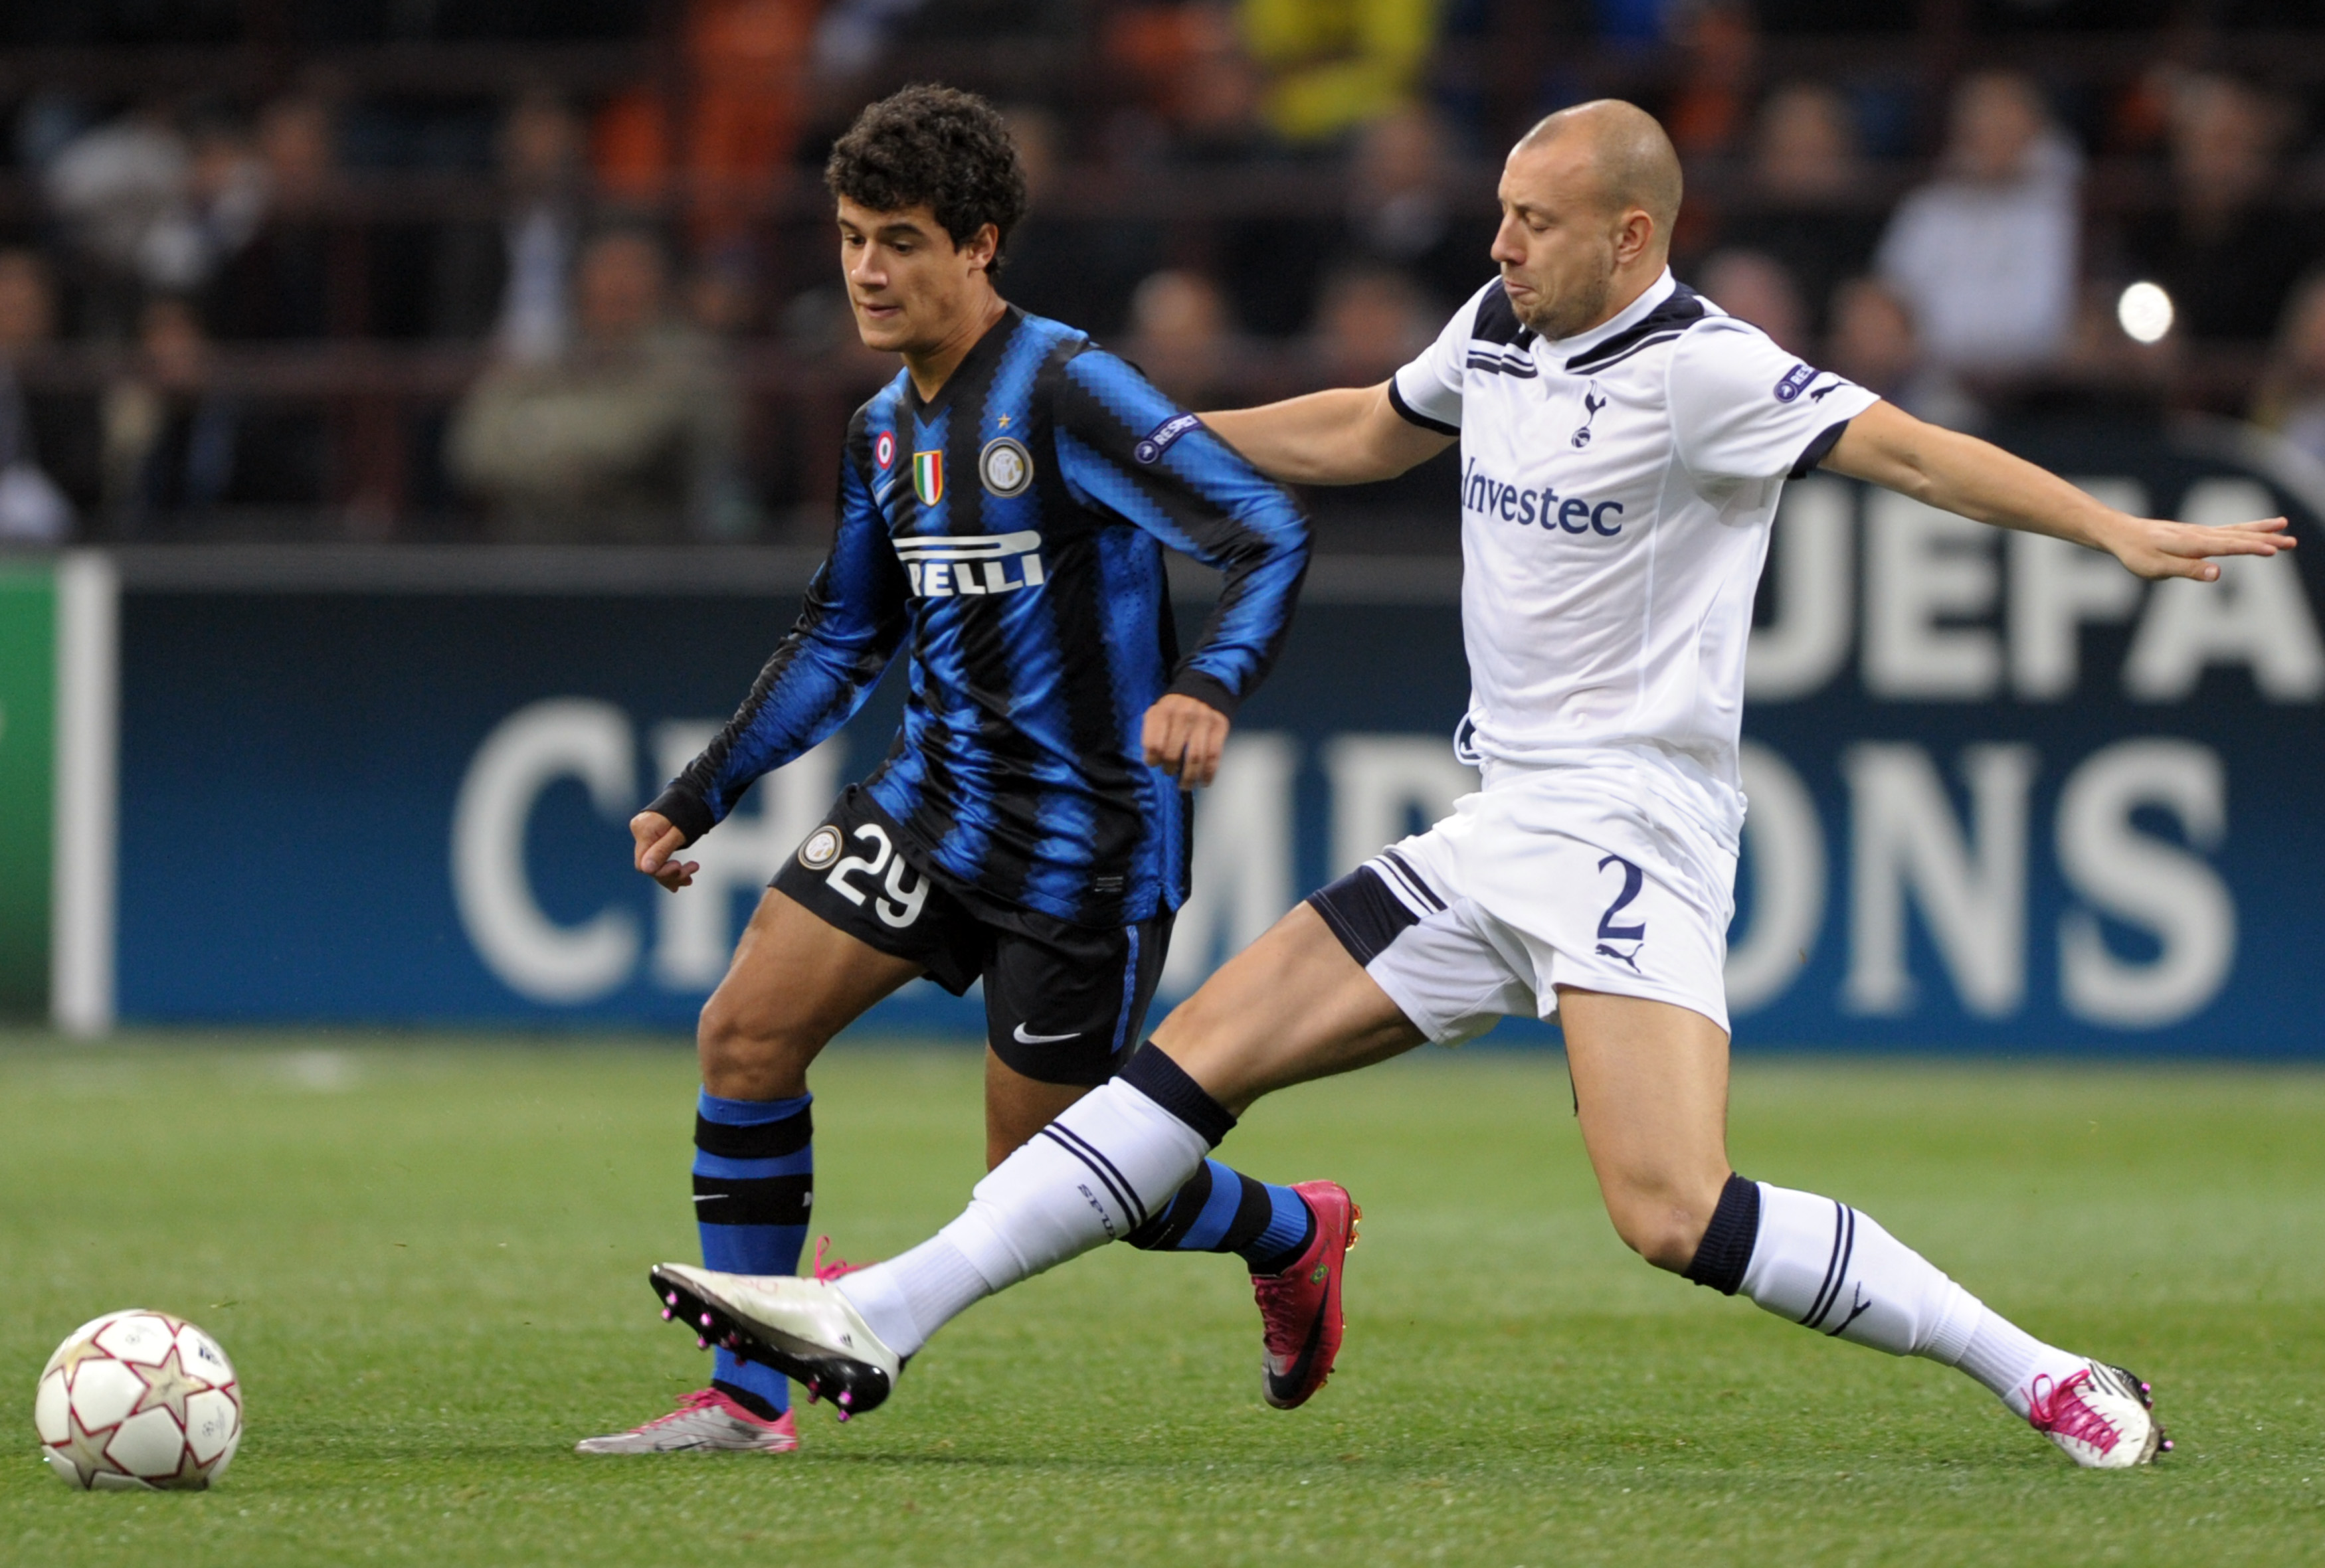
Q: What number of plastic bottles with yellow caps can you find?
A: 0